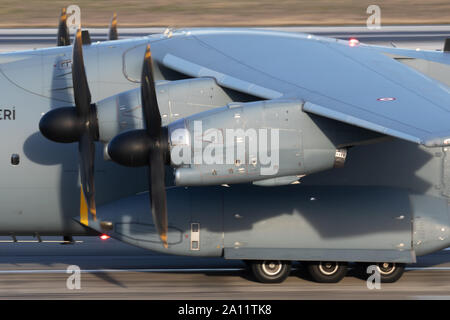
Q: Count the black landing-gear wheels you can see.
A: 3